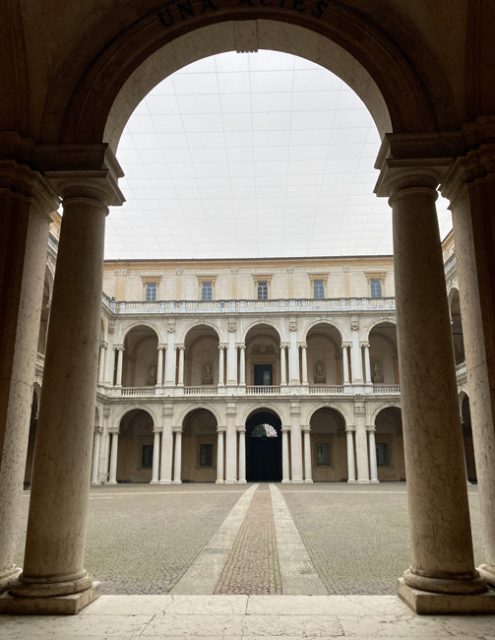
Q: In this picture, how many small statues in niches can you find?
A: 4